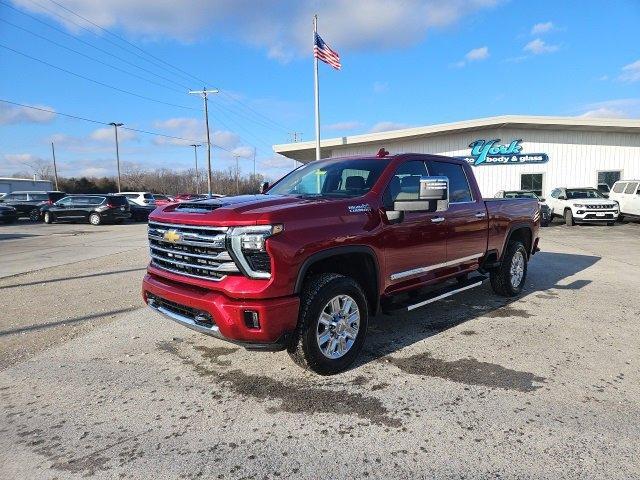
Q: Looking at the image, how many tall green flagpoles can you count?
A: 0